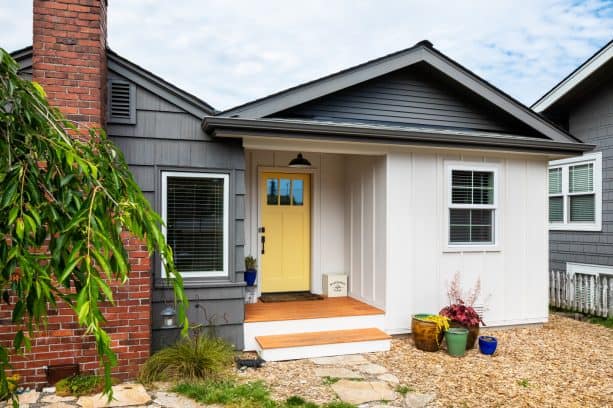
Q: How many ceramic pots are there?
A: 5